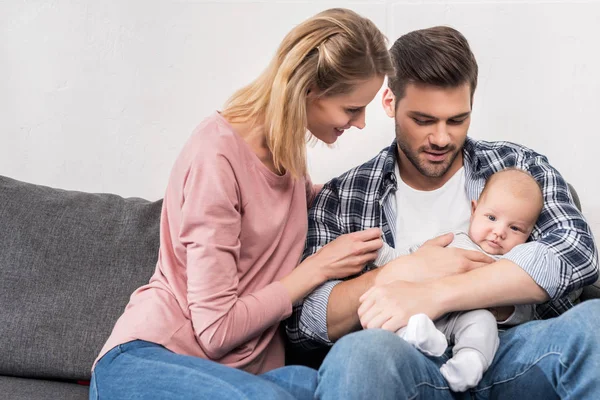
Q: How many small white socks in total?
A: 2